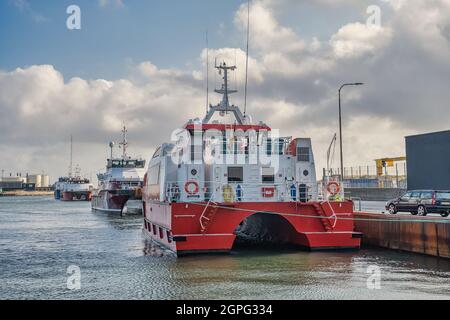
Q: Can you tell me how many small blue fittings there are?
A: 2